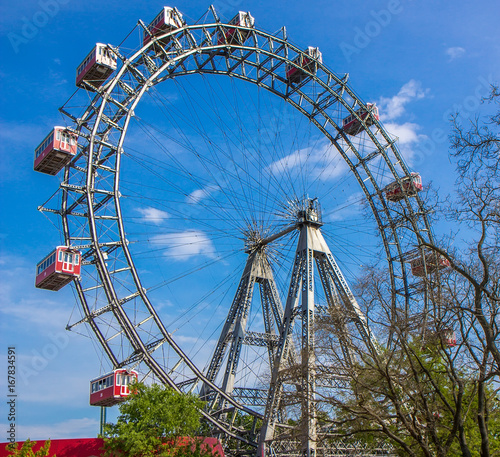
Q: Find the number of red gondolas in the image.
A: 11